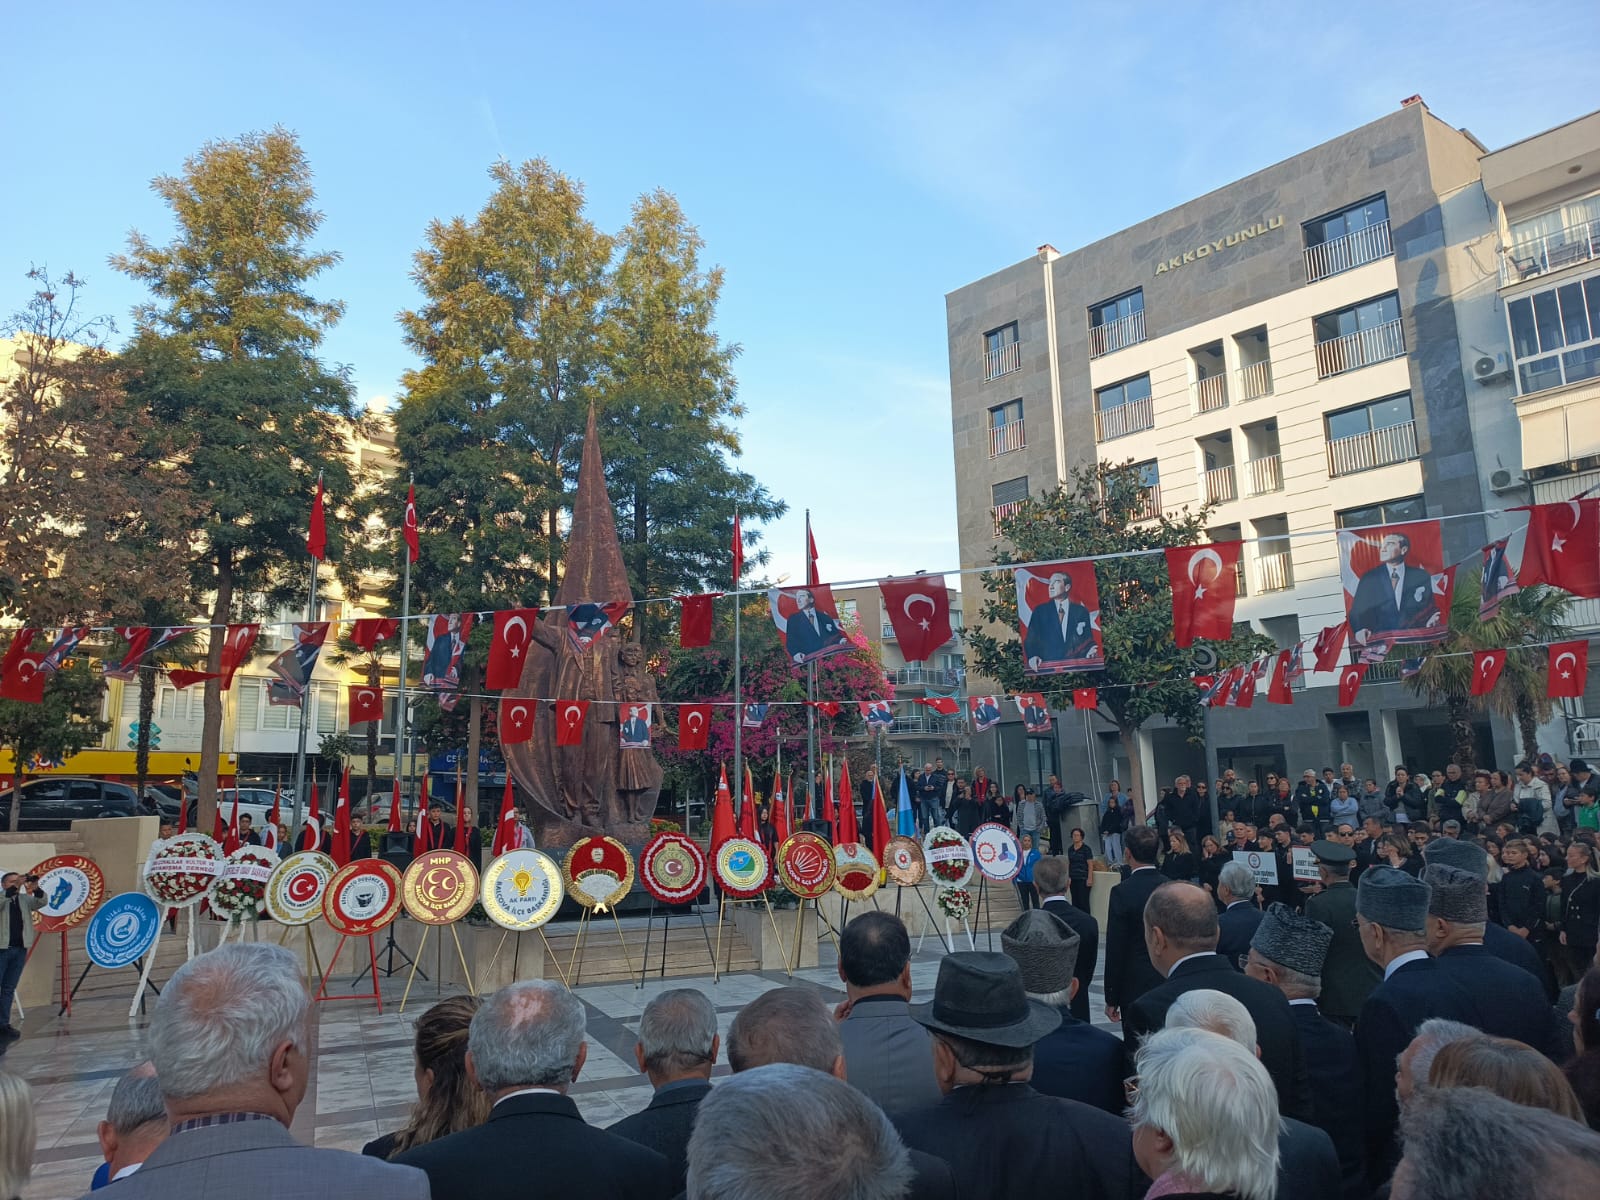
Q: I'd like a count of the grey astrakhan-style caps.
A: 5